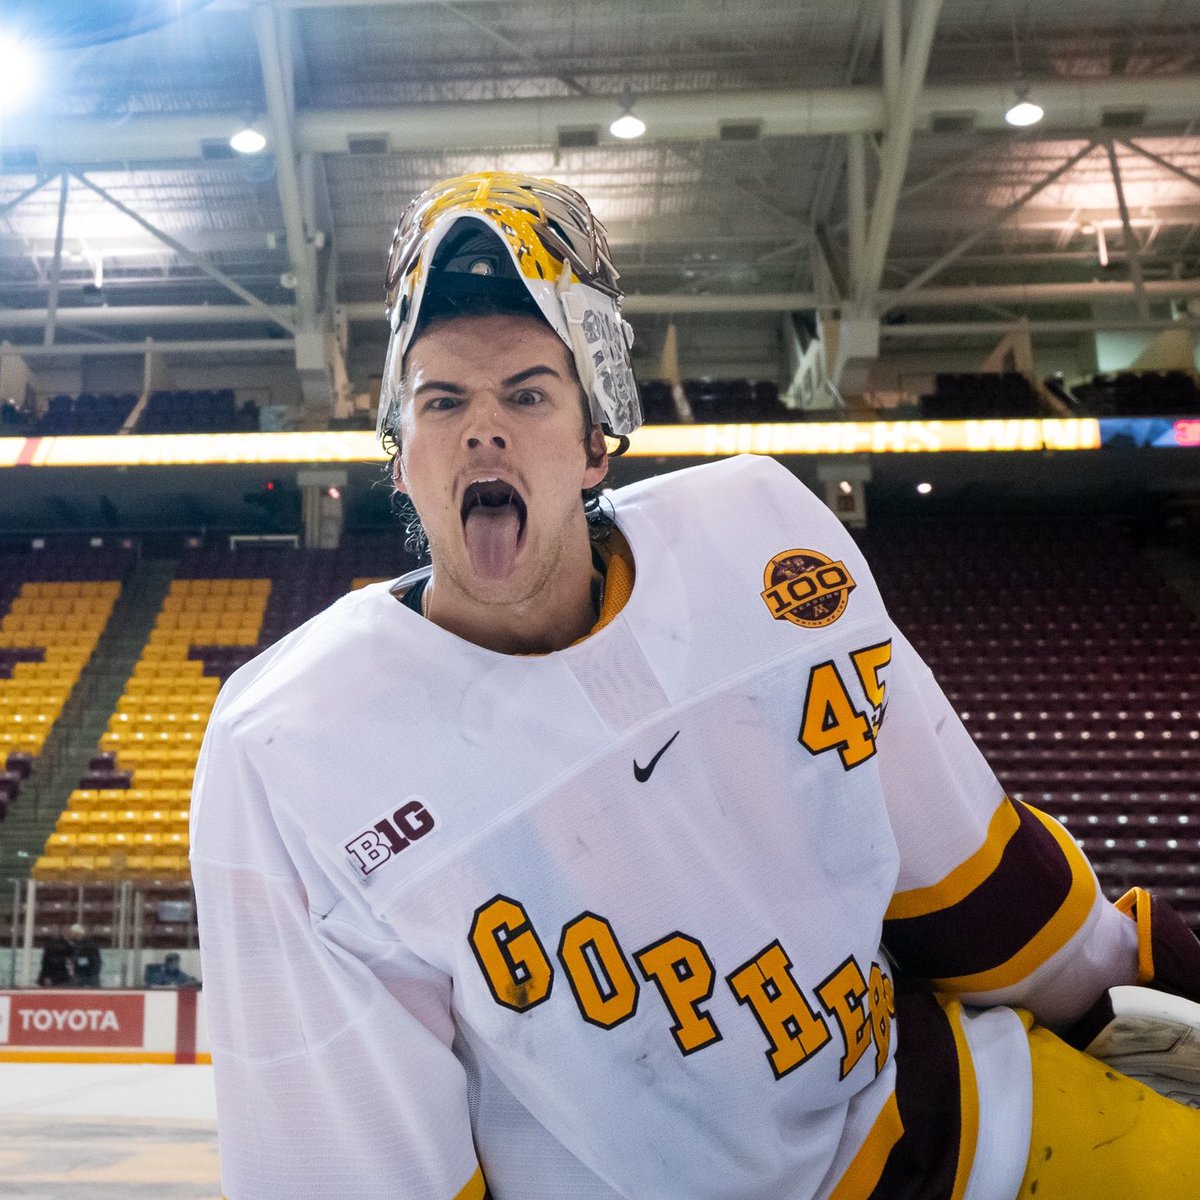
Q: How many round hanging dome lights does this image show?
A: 3